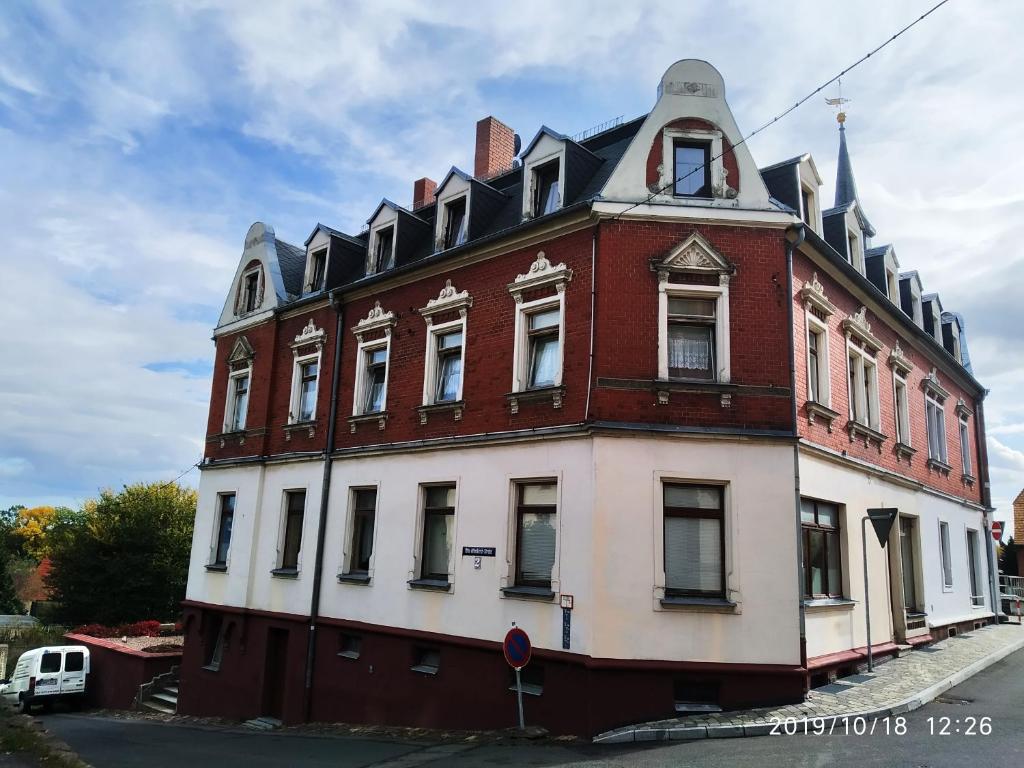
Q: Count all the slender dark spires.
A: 1